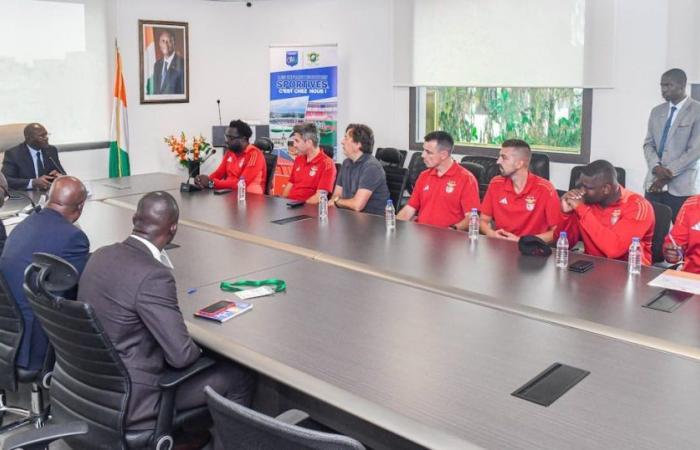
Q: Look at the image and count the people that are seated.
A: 11